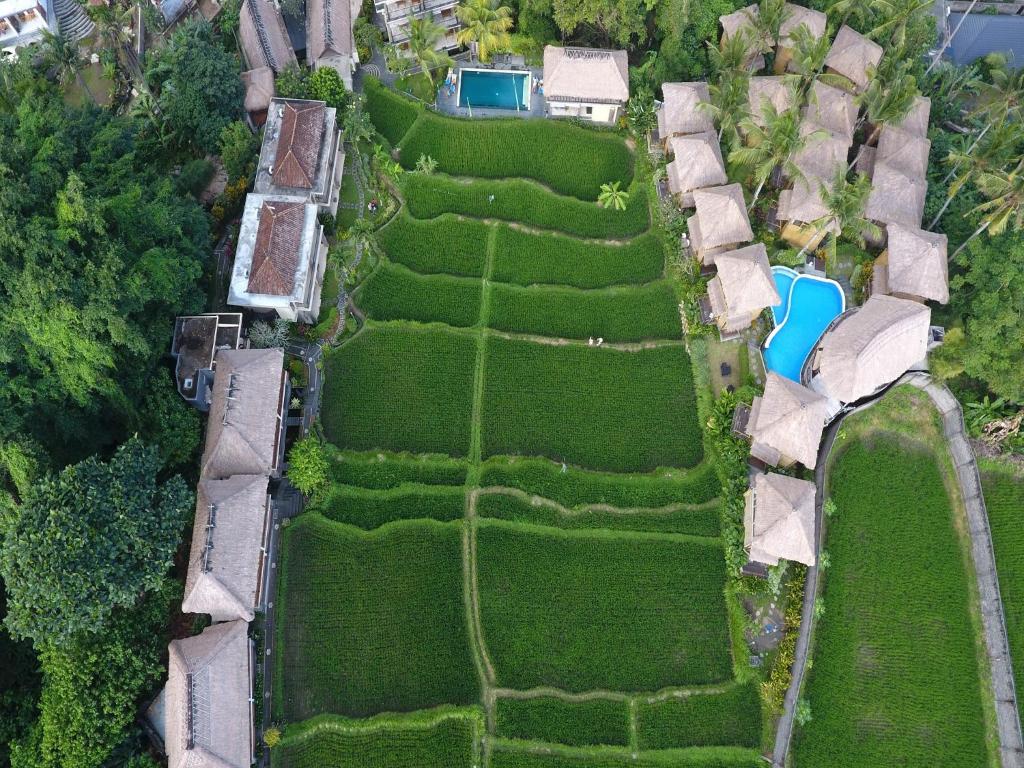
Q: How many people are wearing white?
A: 2